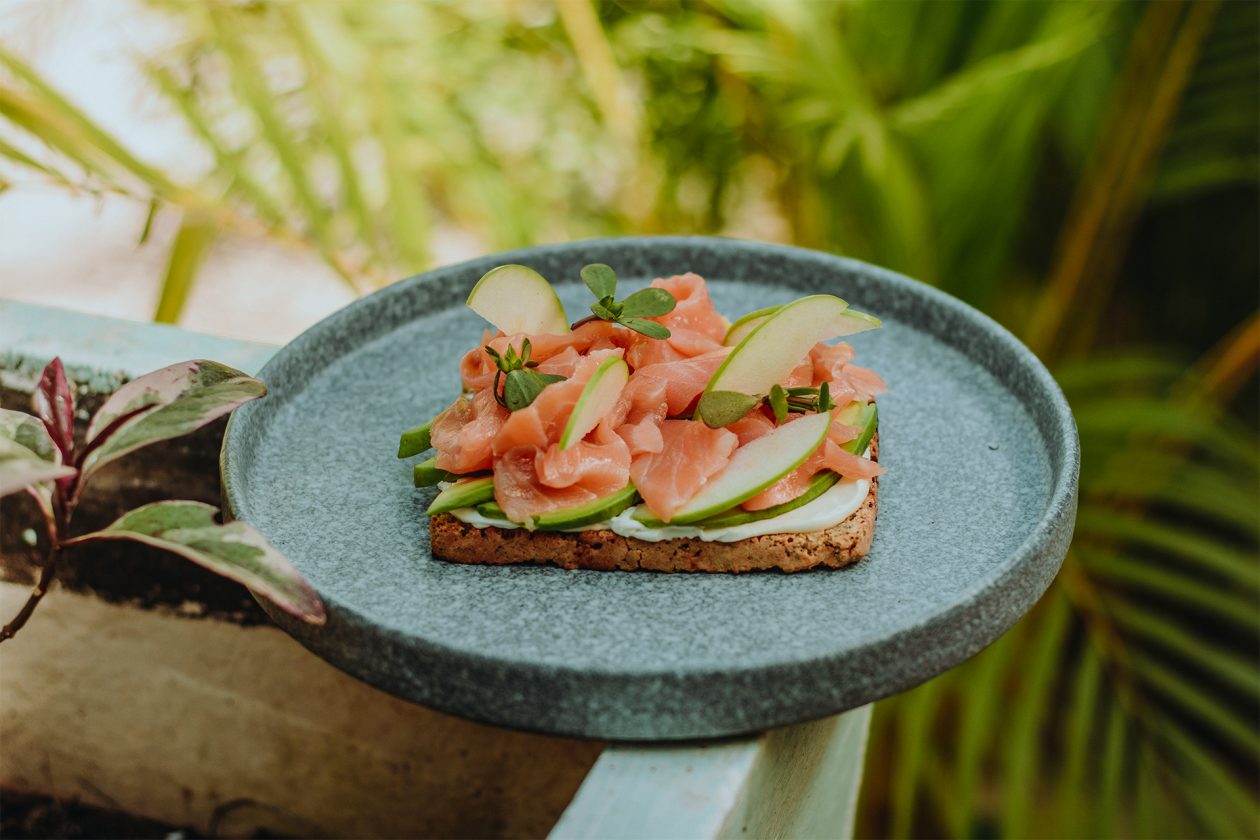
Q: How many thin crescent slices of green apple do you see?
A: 5